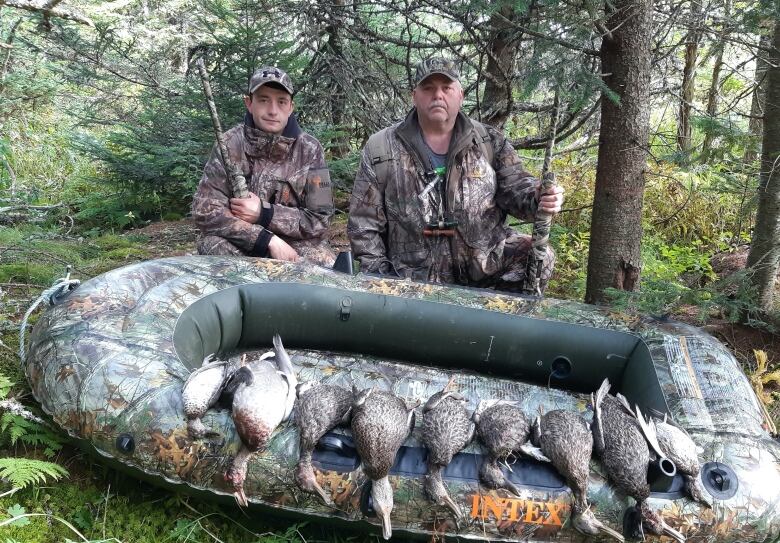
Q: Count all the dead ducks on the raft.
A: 9